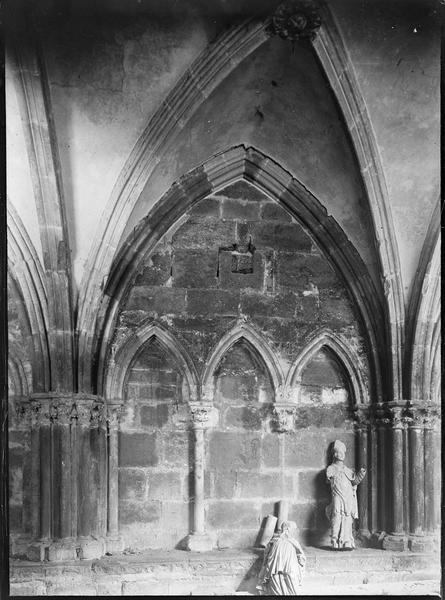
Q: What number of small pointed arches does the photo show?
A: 3